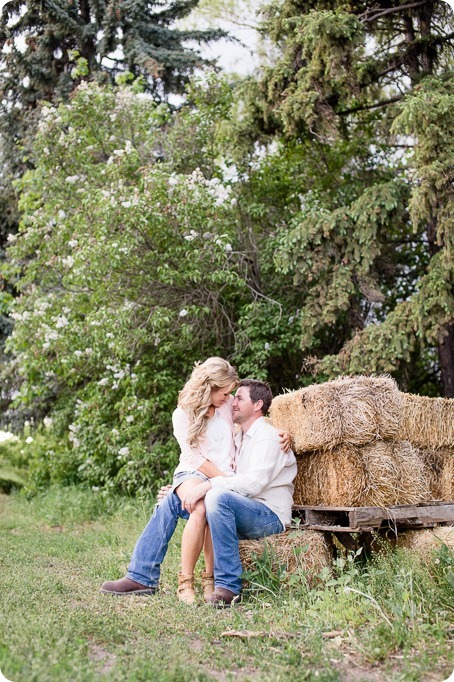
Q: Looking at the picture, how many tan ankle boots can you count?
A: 2